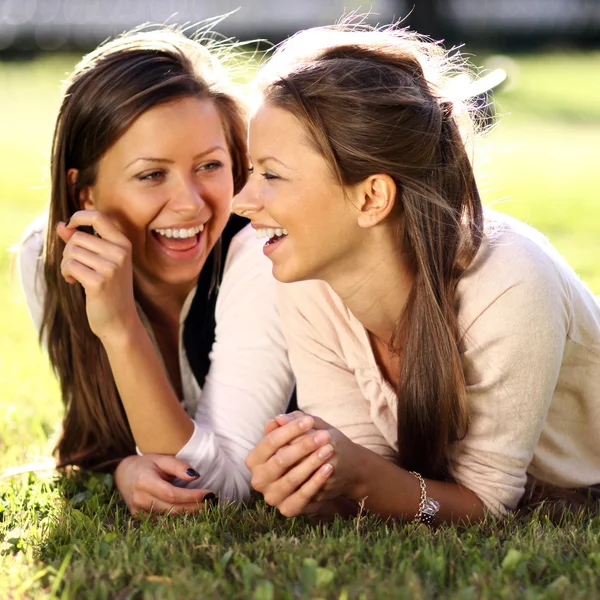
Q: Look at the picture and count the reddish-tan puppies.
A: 0